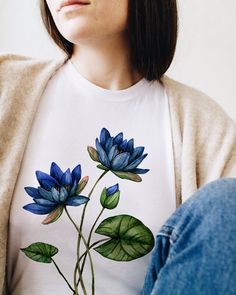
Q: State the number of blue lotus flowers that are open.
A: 2